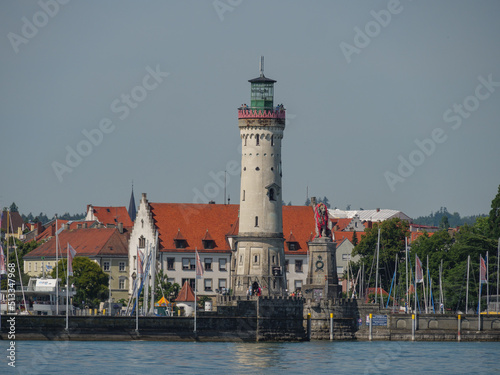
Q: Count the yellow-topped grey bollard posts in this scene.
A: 5